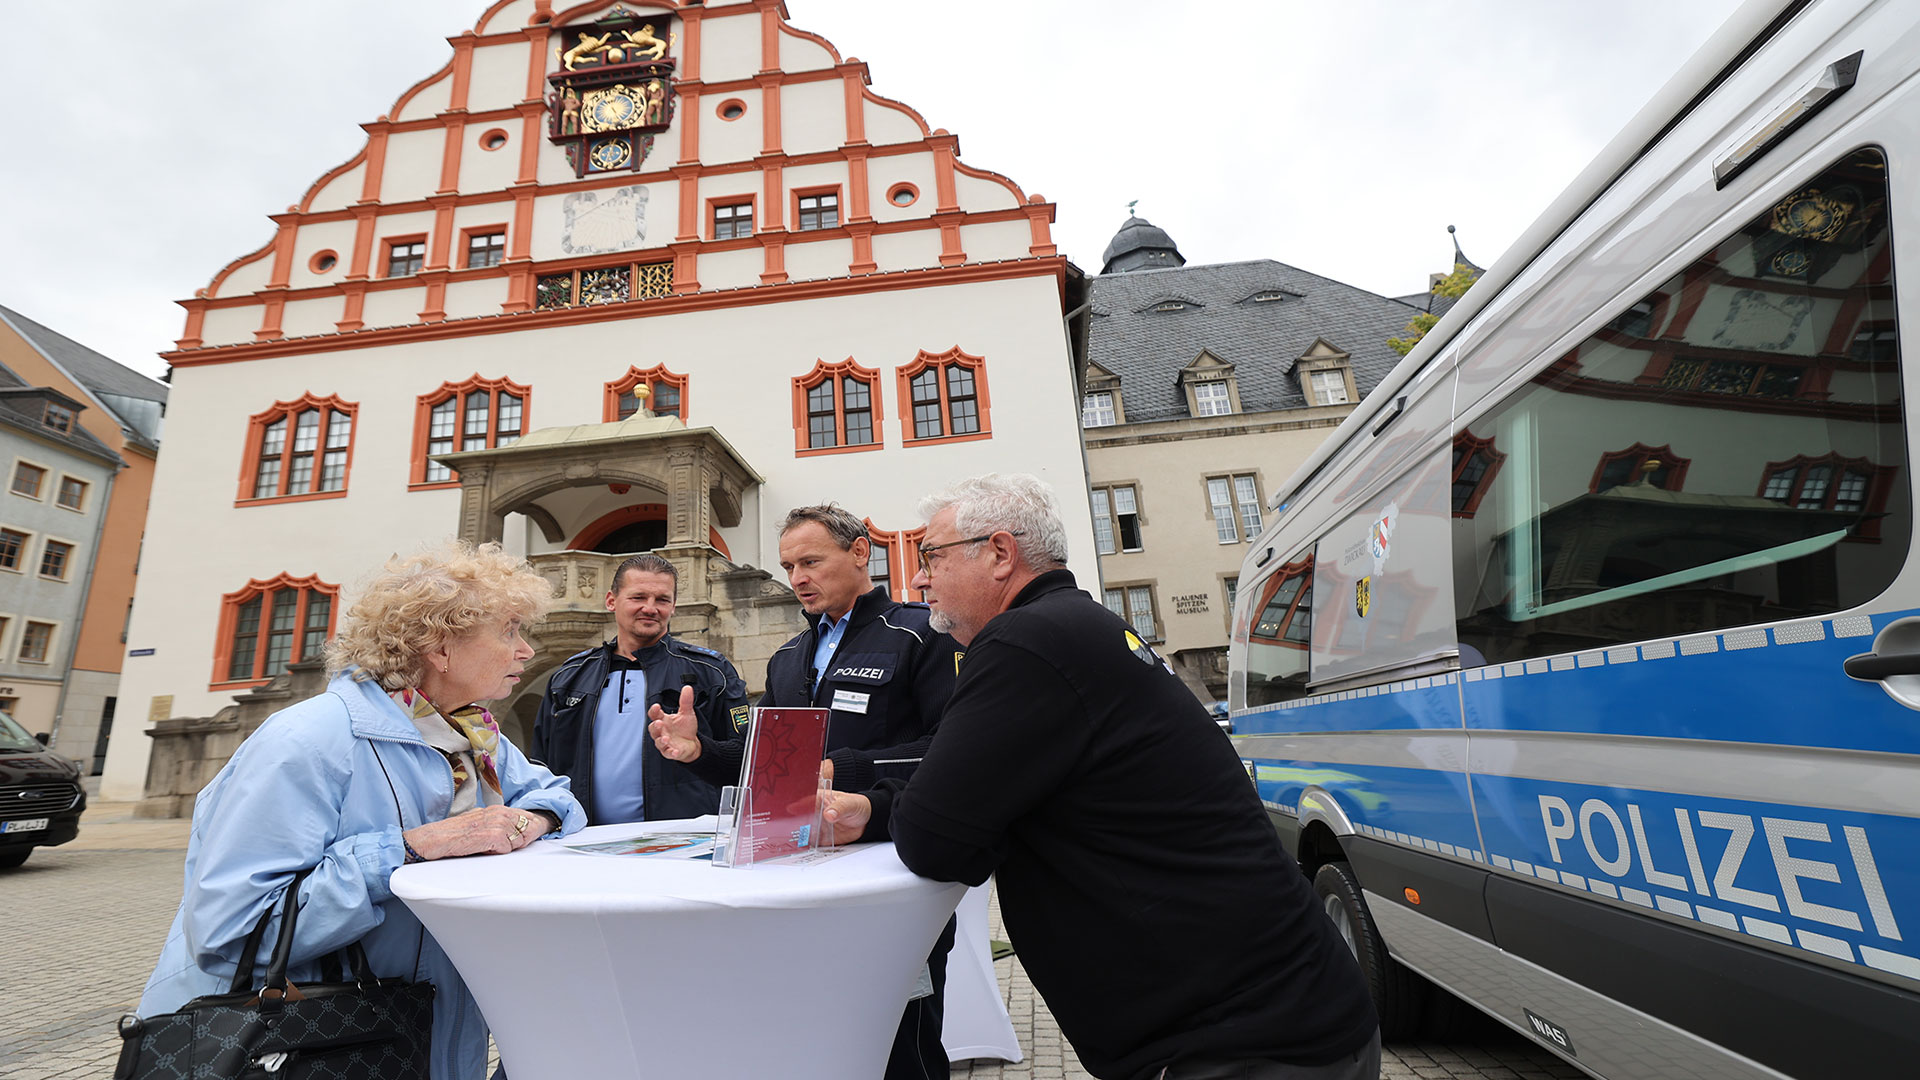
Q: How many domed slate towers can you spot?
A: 1